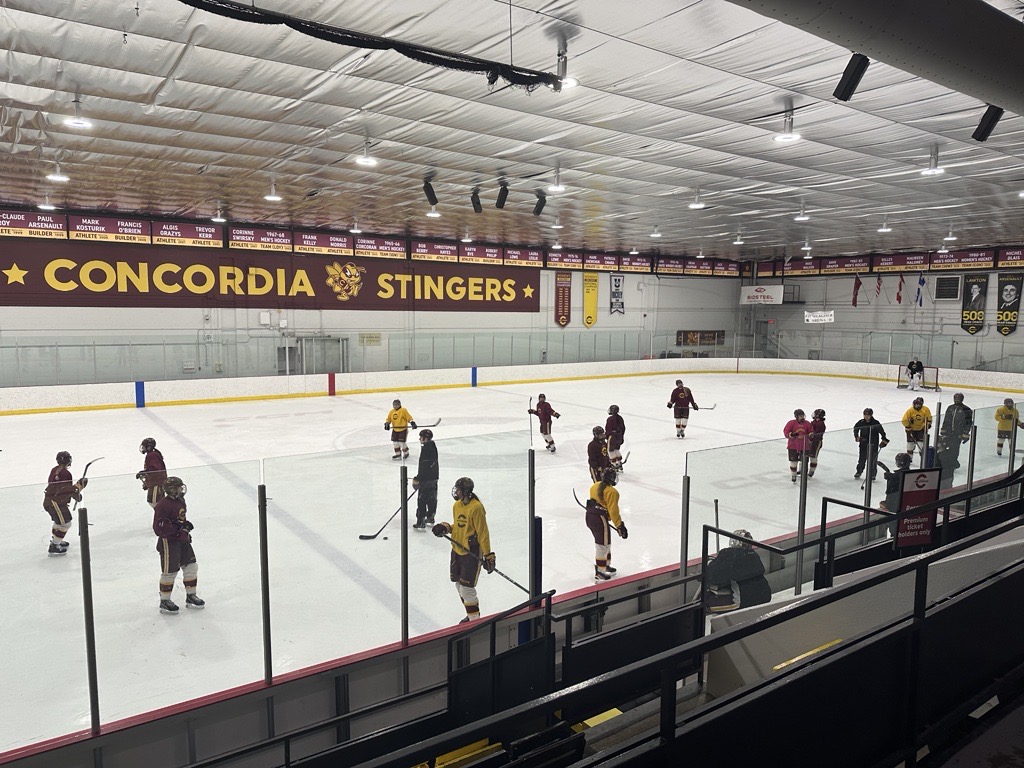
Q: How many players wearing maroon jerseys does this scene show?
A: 8